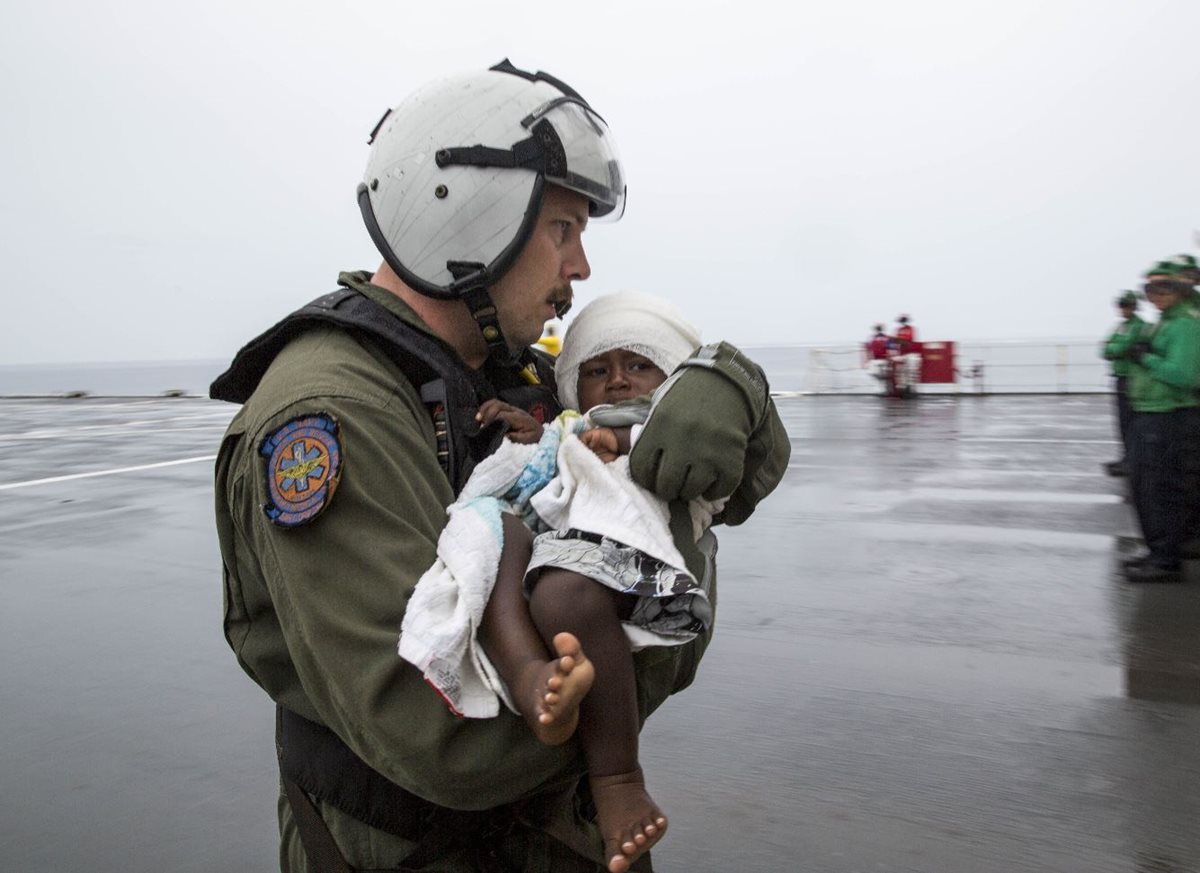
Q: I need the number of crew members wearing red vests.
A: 2